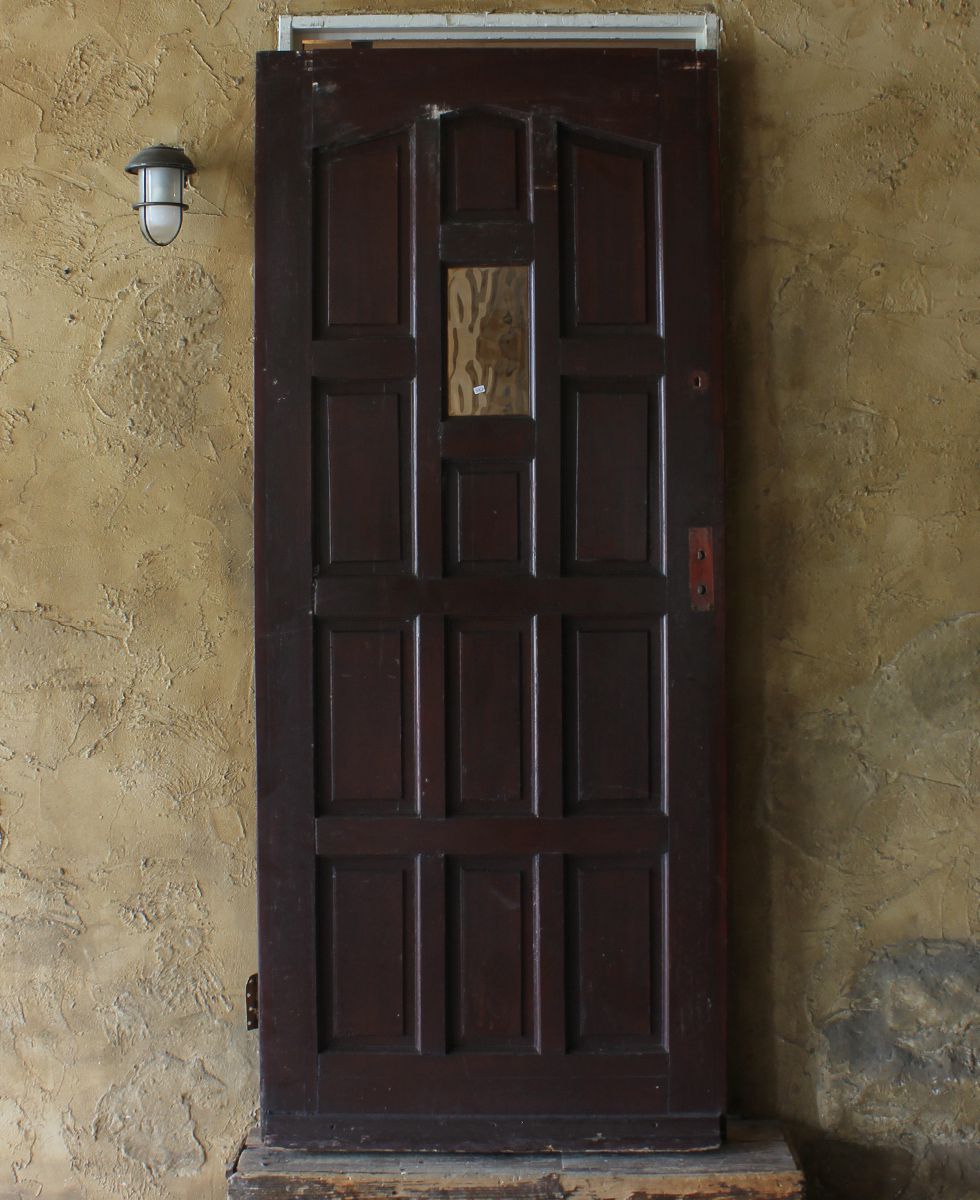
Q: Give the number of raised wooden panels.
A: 12